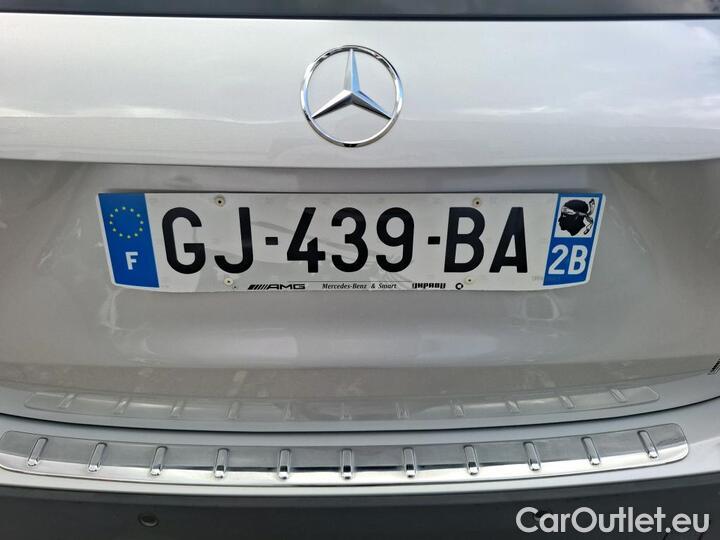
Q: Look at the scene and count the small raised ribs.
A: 11